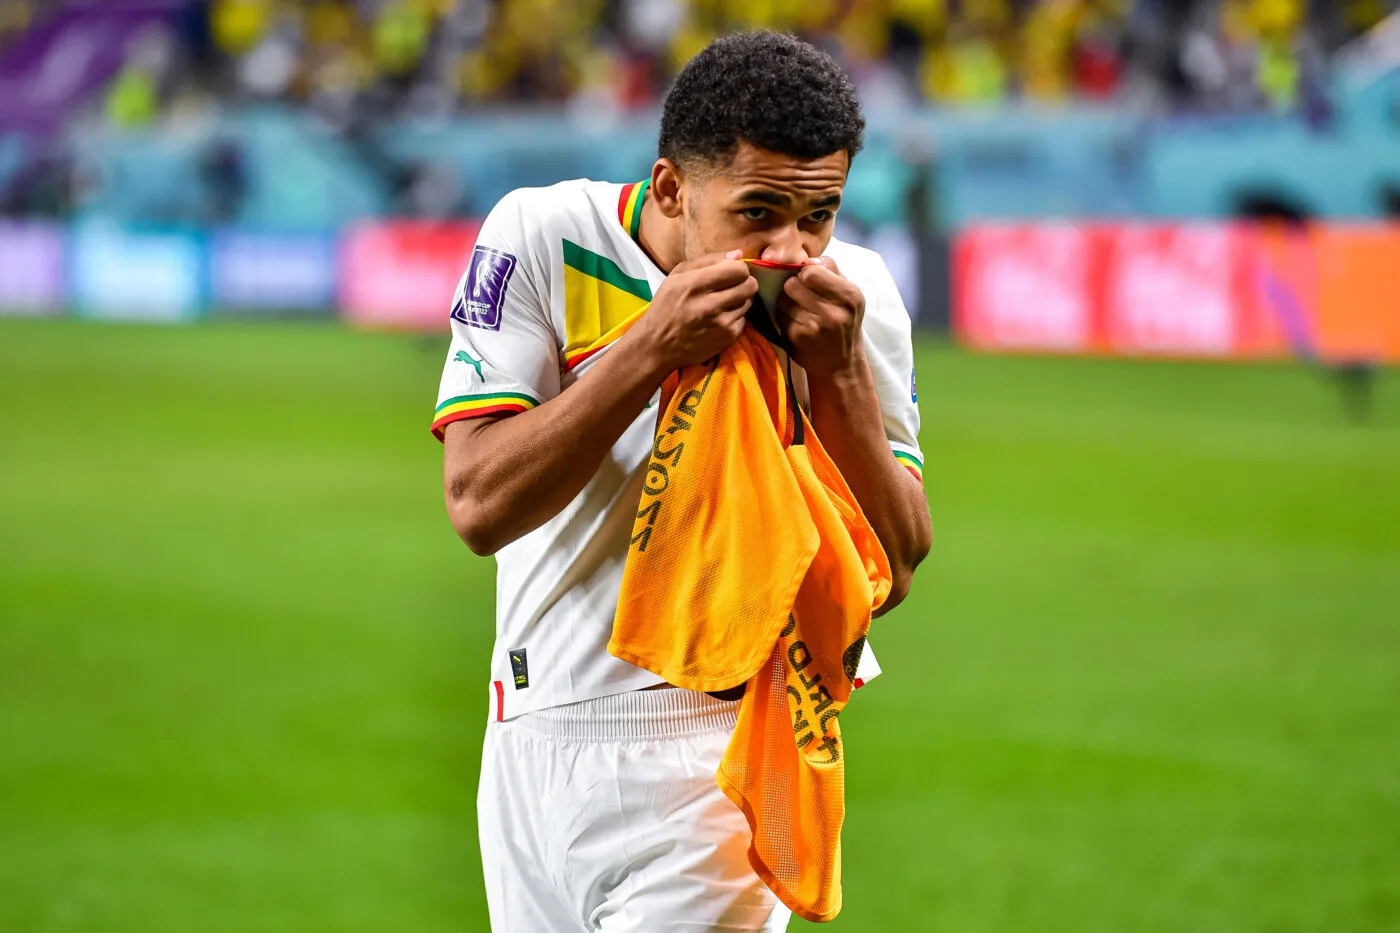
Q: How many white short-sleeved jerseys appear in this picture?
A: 1